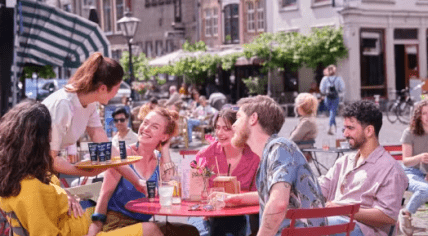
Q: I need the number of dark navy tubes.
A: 5